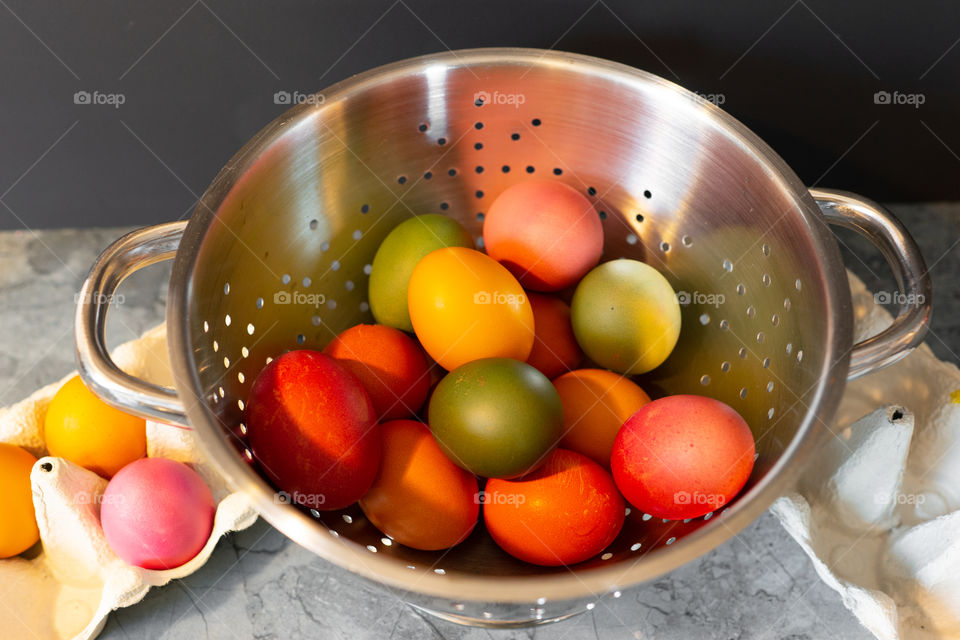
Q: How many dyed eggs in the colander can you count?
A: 12